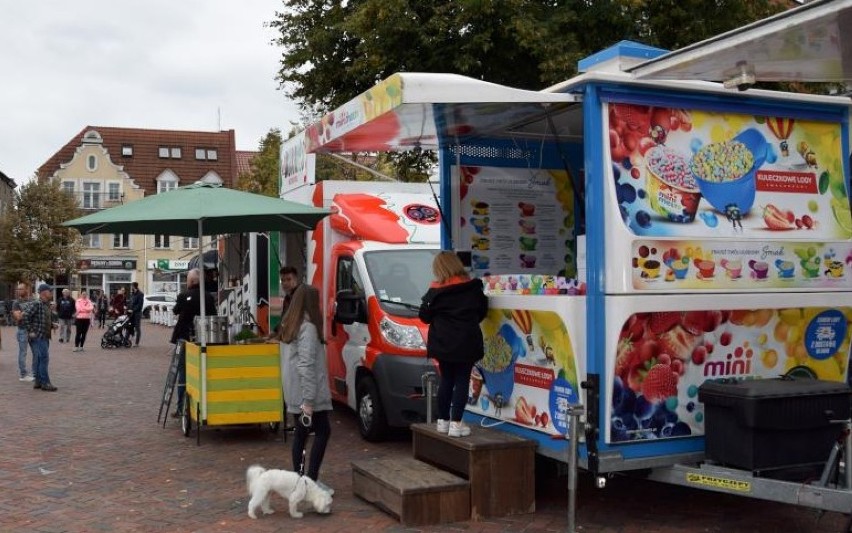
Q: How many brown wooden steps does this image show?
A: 2